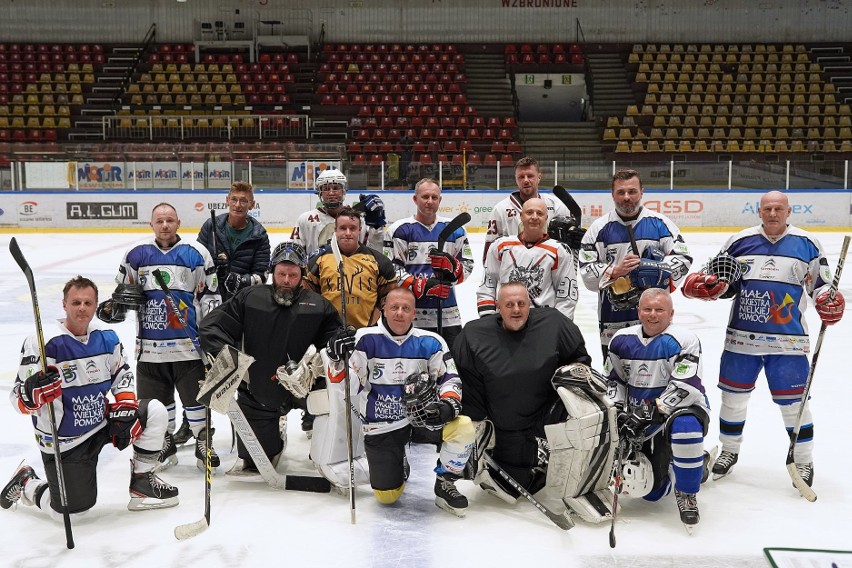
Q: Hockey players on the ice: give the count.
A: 14